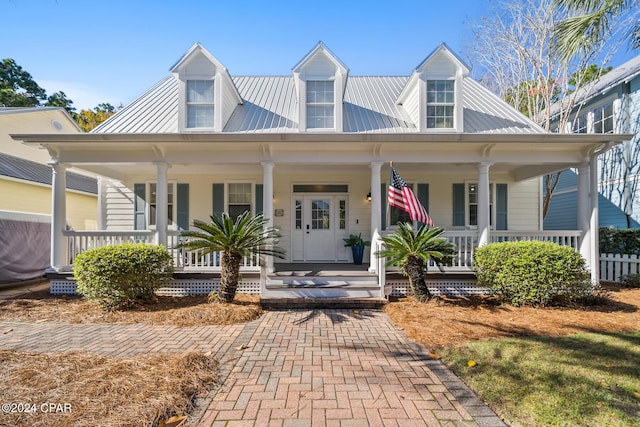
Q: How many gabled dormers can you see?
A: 3